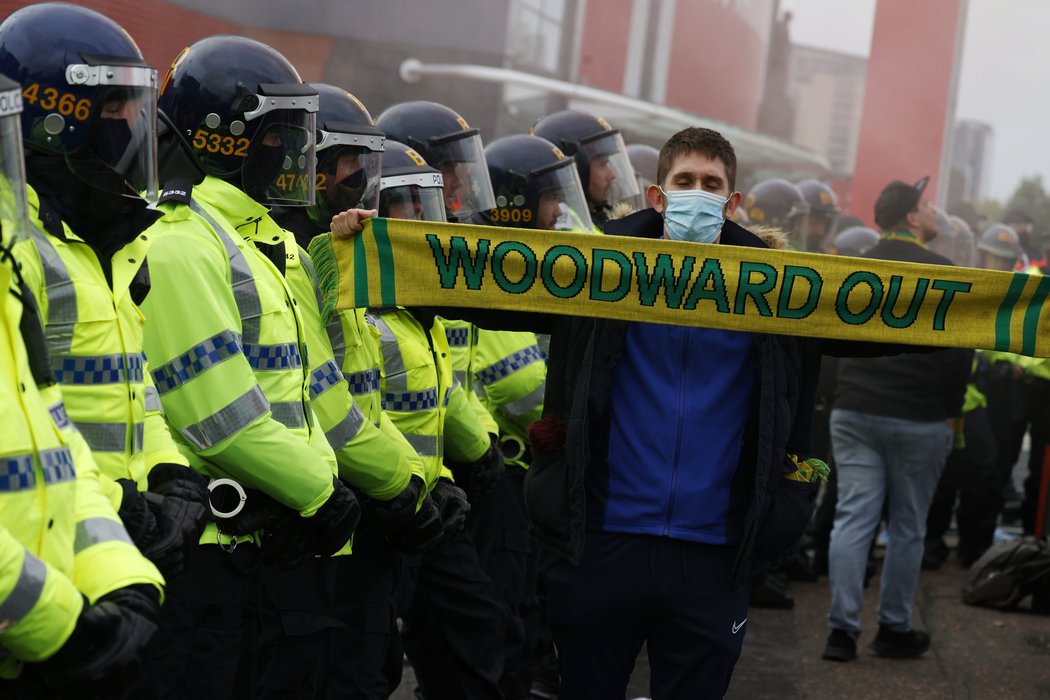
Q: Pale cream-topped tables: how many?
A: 0